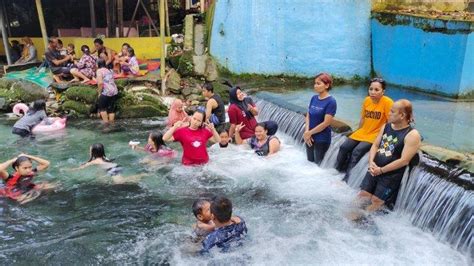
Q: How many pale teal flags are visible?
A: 0